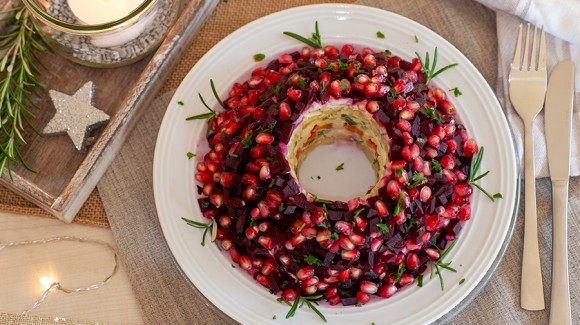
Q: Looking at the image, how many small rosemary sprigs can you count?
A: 7